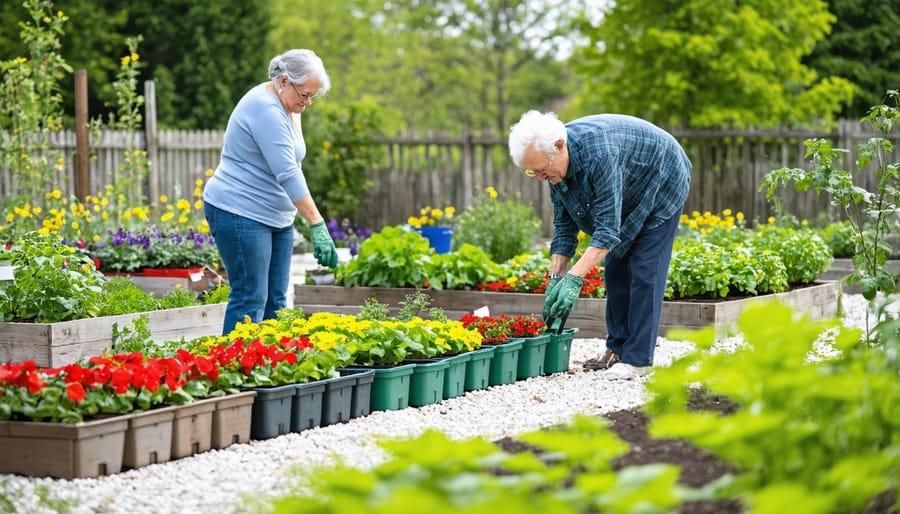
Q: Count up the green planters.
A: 7